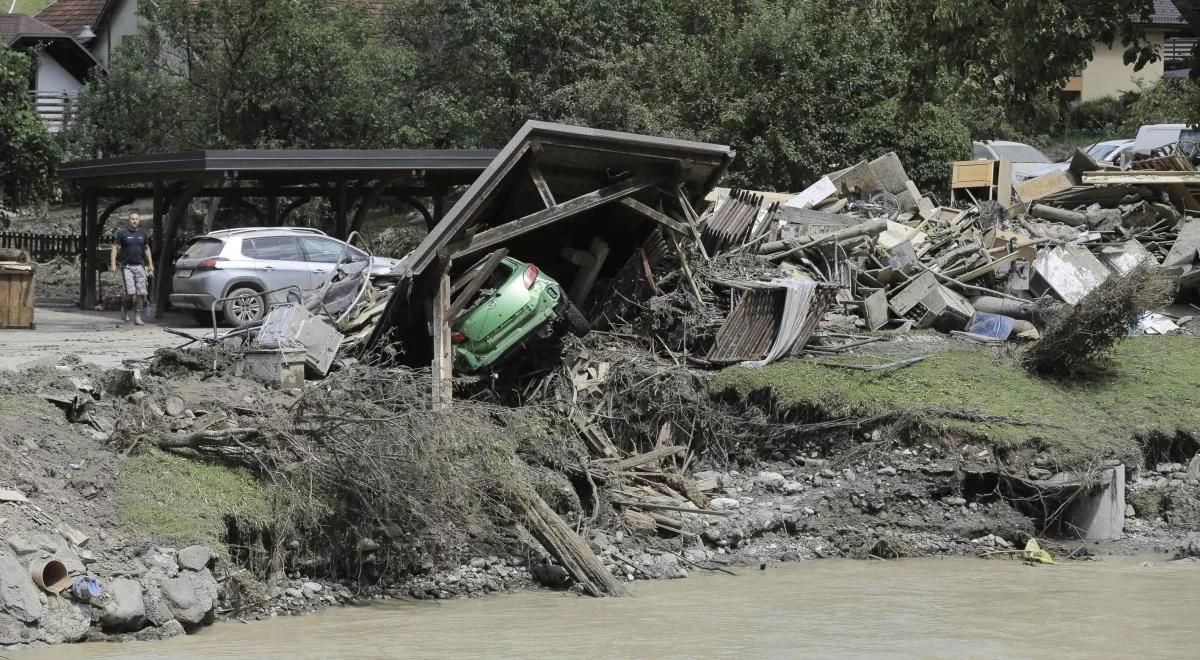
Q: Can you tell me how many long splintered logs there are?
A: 1